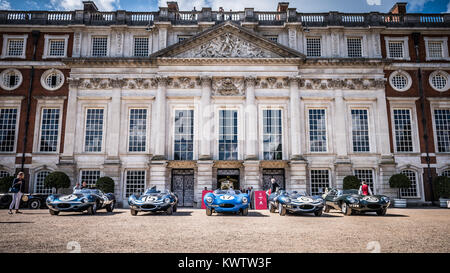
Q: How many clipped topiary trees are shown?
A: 6